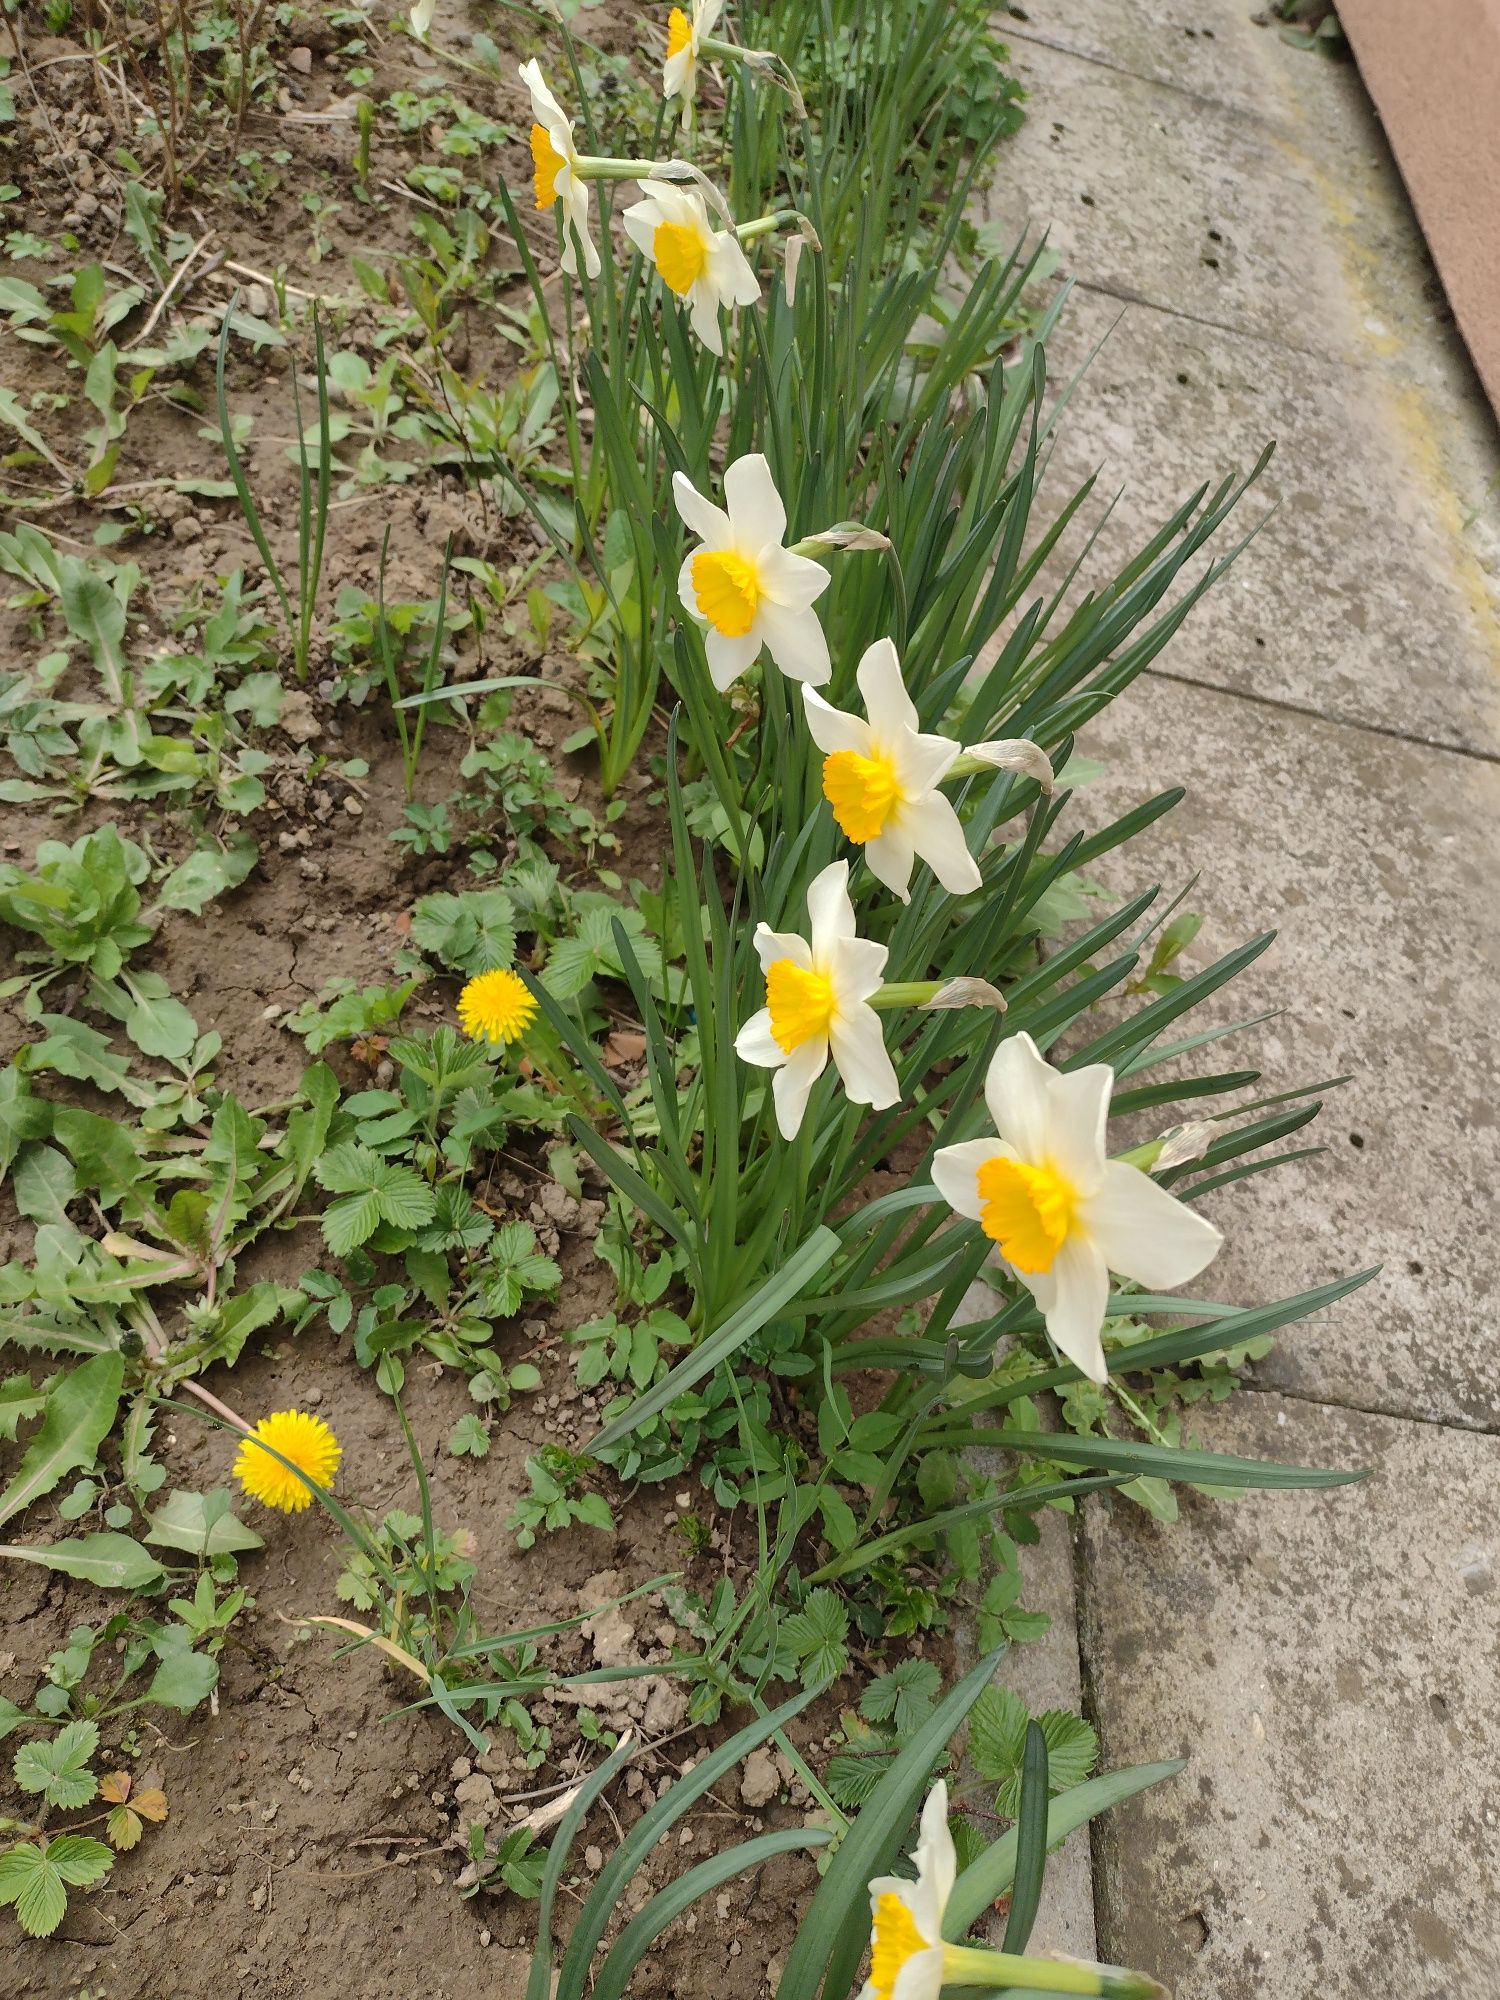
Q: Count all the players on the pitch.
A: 0